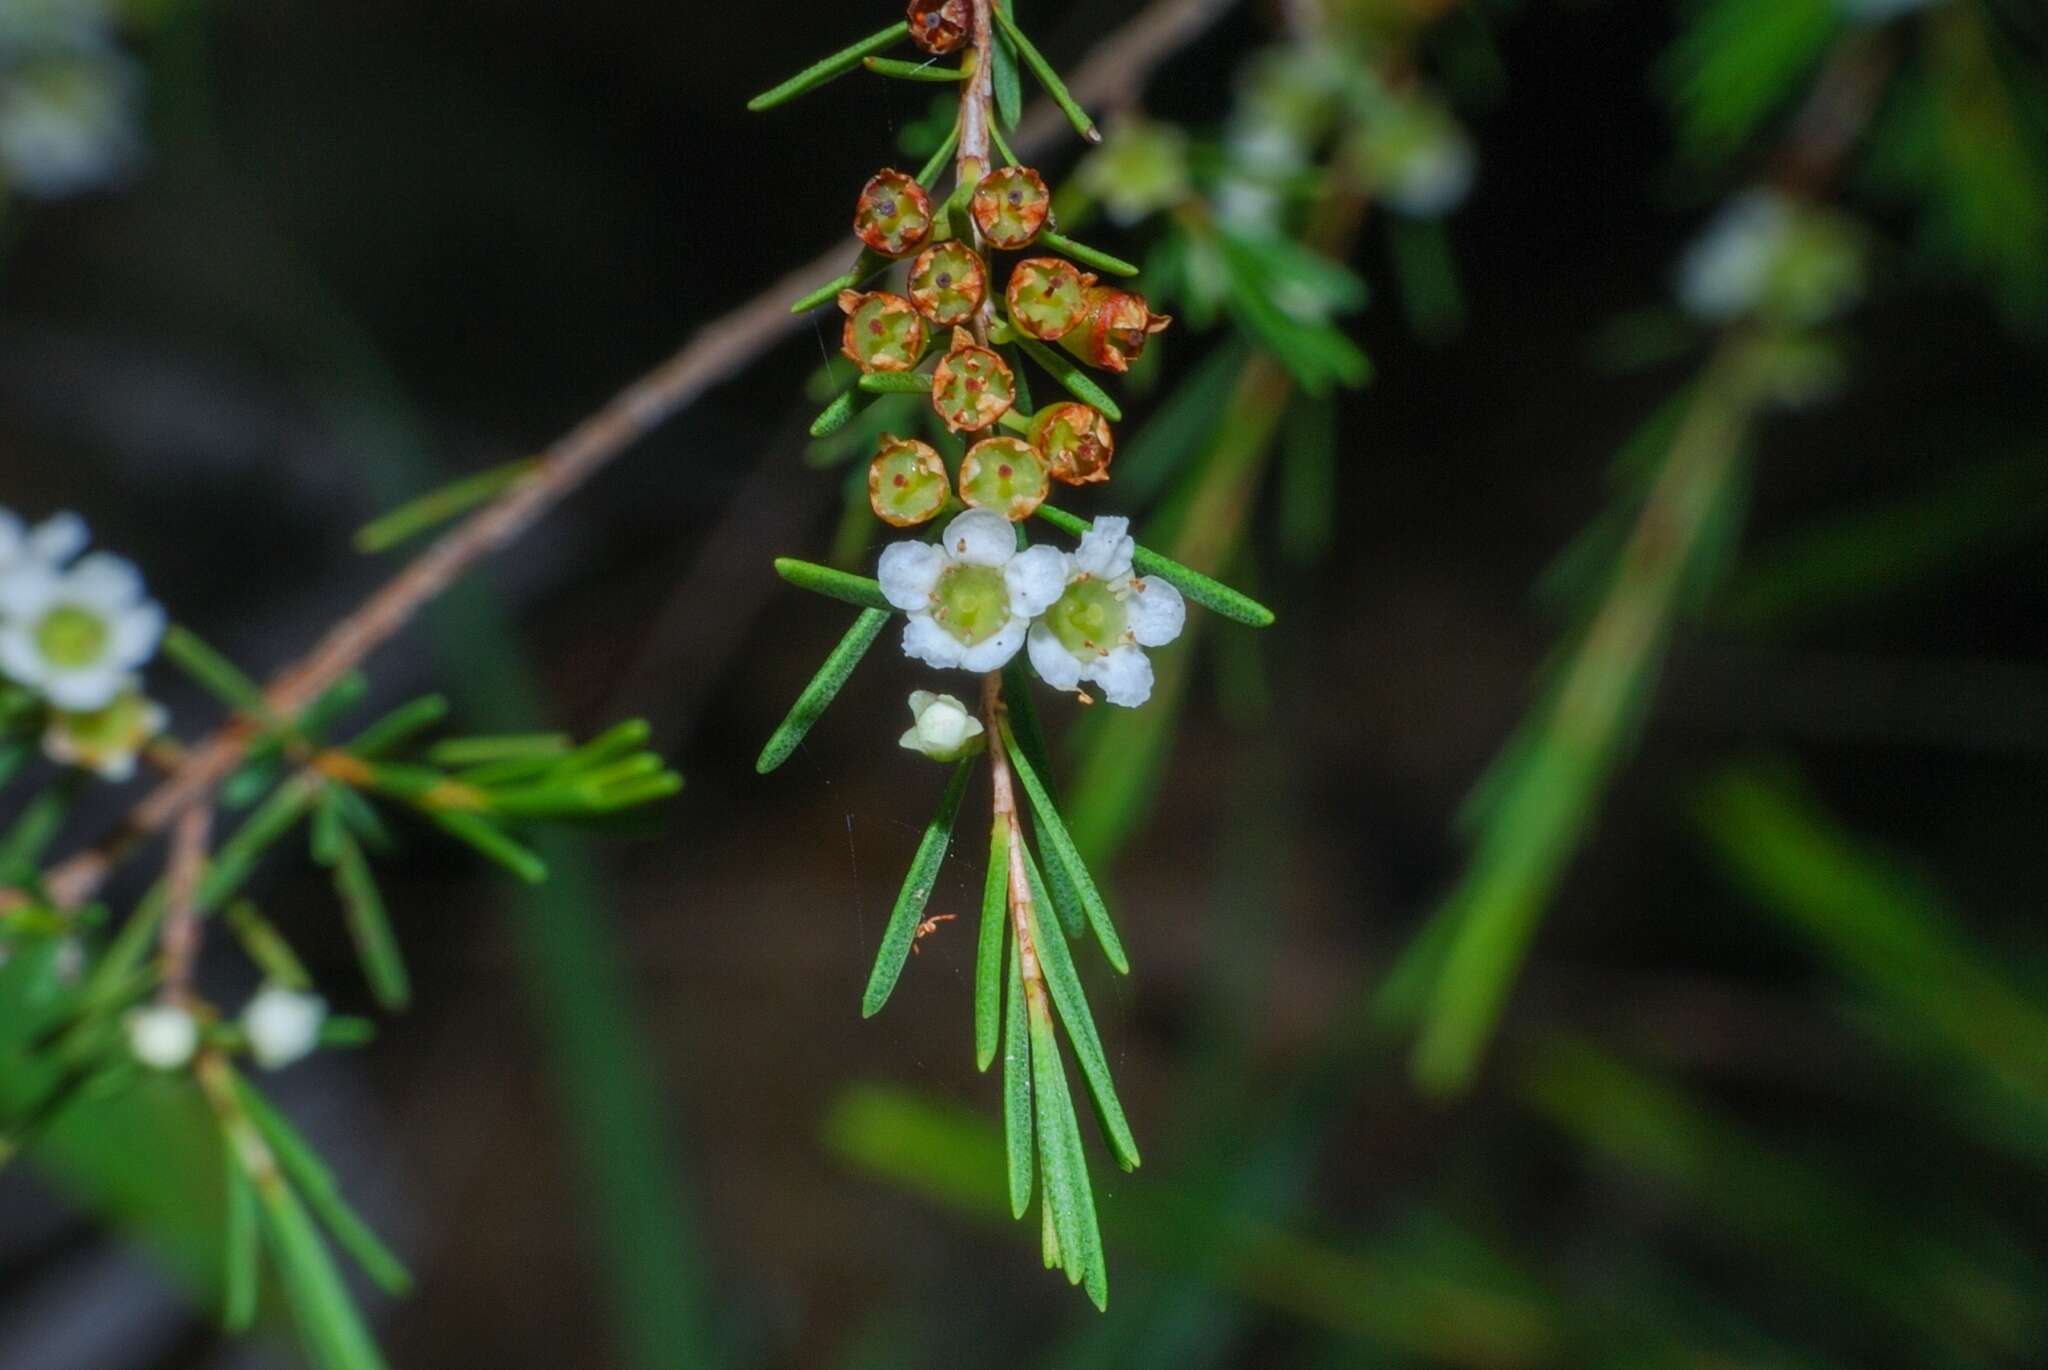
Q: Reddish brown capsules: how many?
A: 11